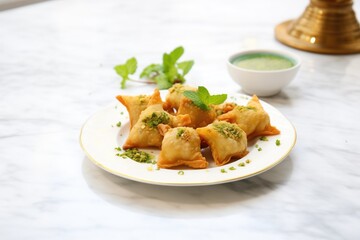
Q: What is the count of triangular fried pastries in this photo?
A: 7